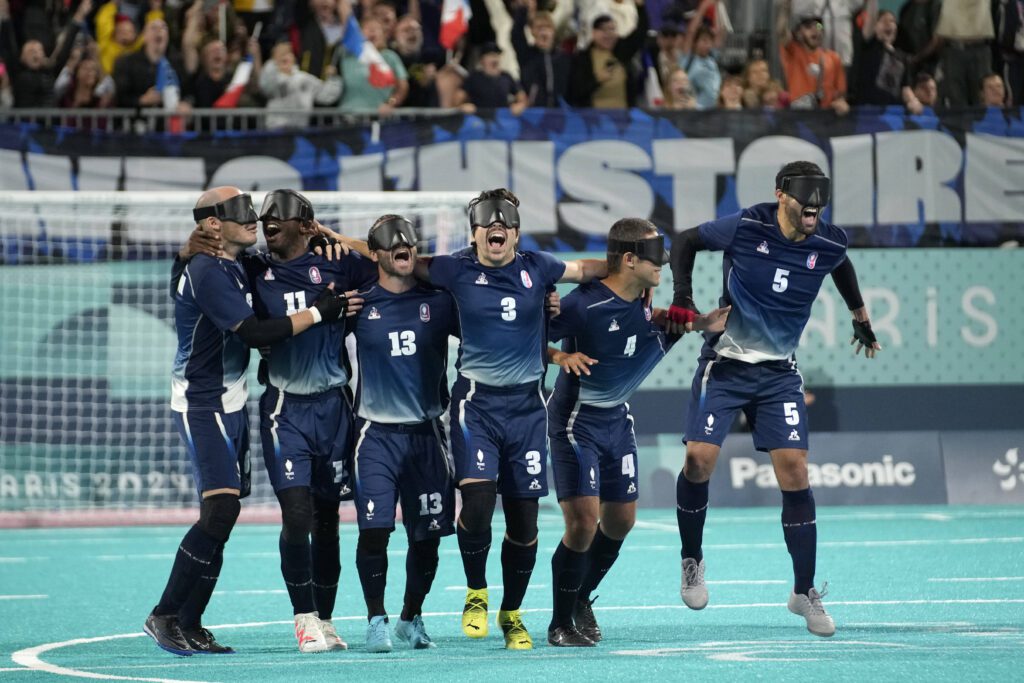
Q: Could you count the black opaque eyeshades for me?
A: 6